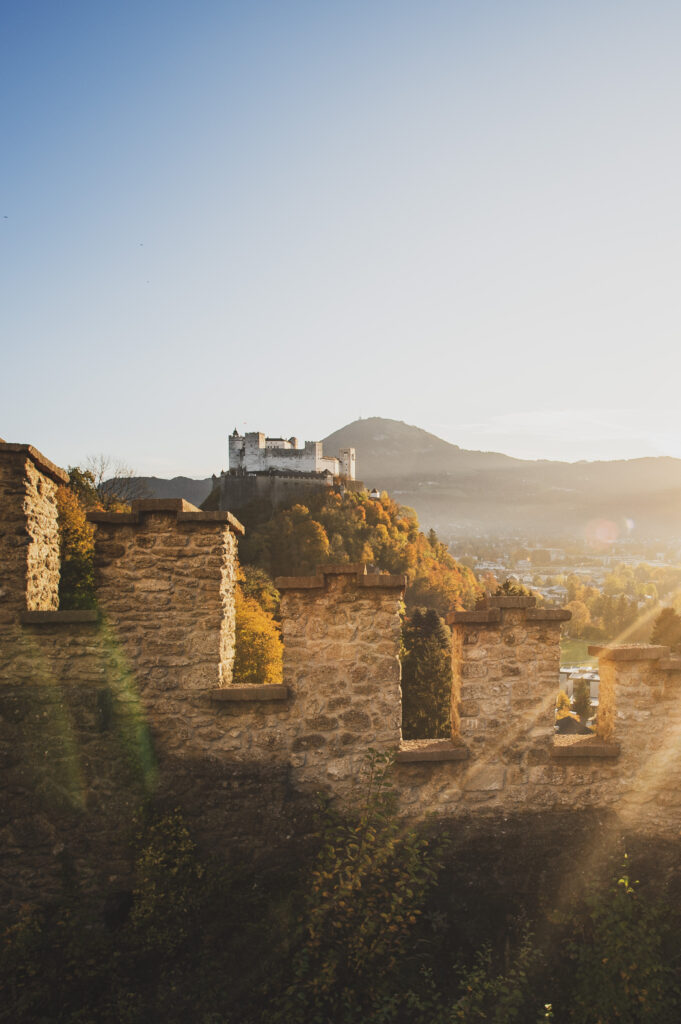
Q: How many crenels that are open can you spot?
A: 4